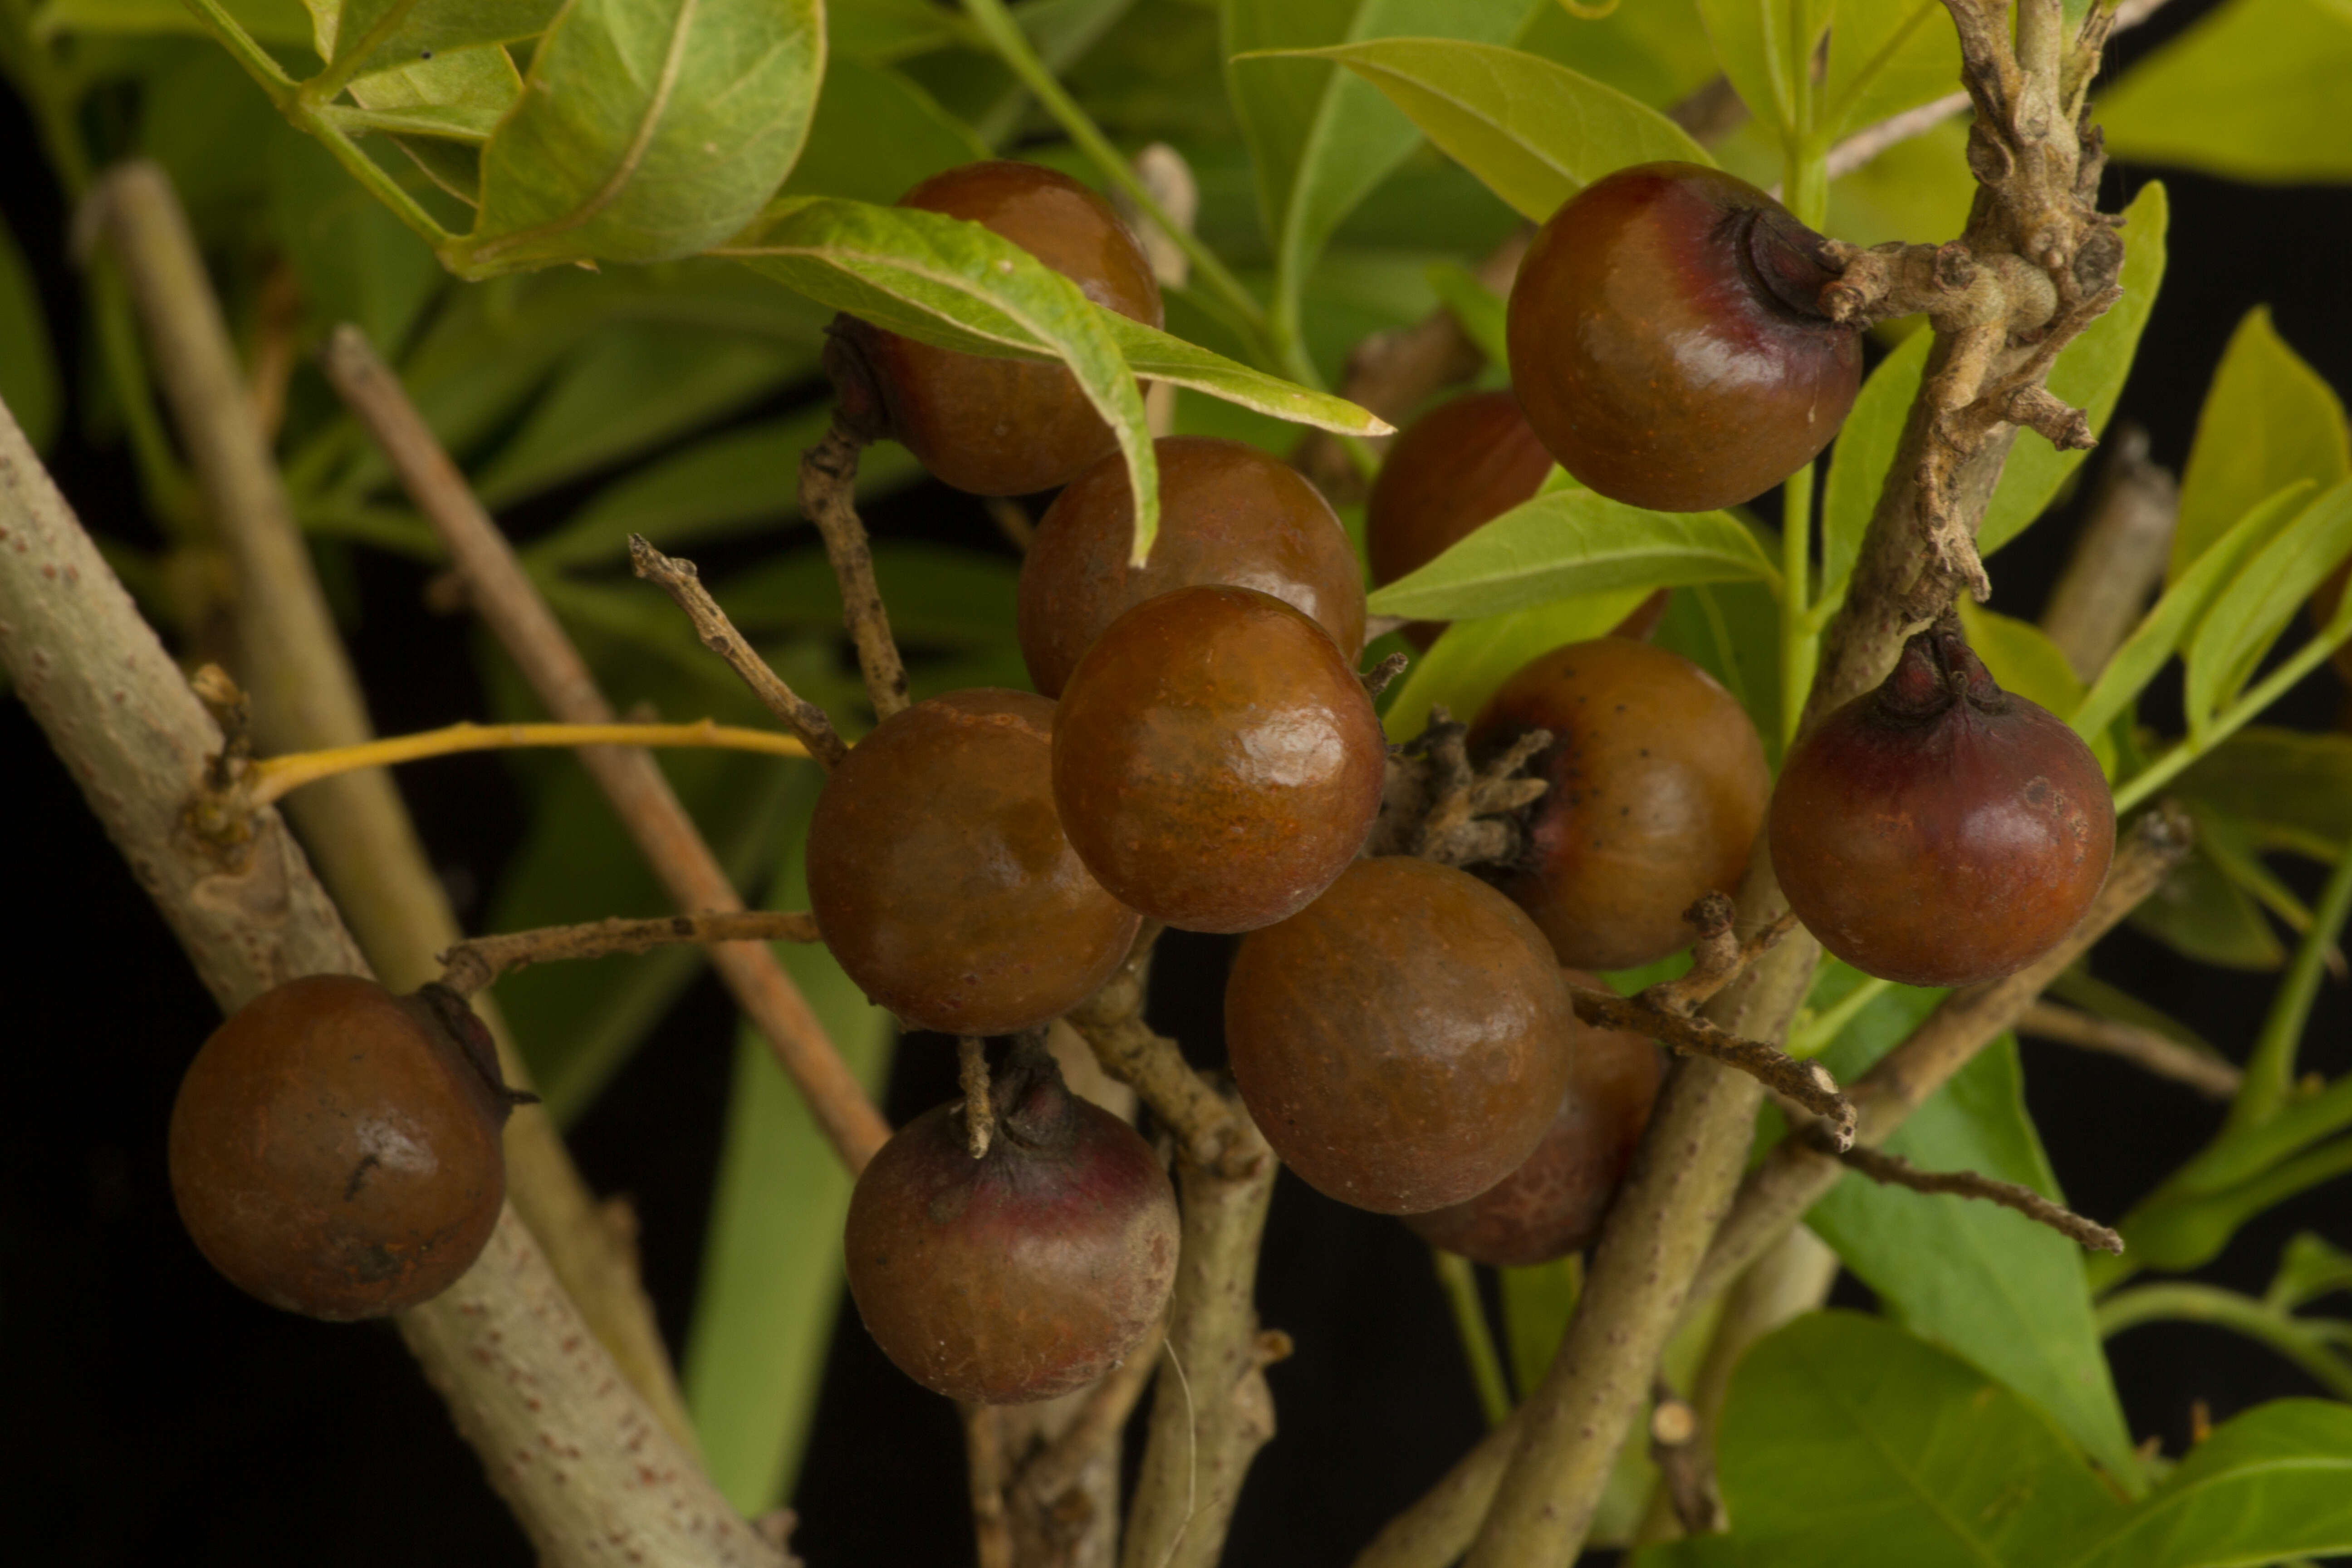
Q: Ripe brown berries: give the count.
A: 12